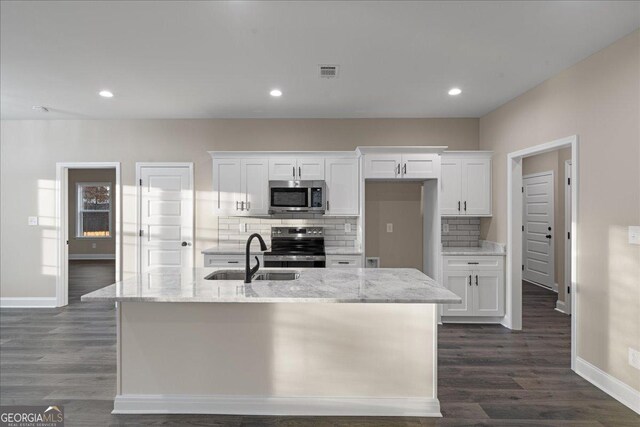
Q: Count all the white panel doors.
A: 2